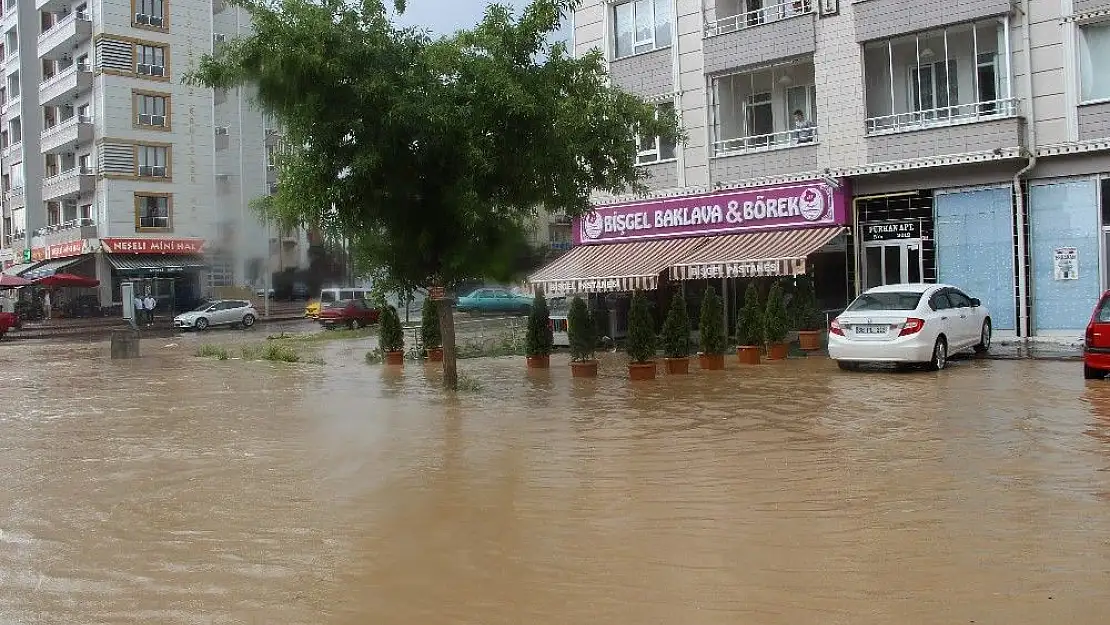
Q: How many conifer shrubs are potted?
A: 10